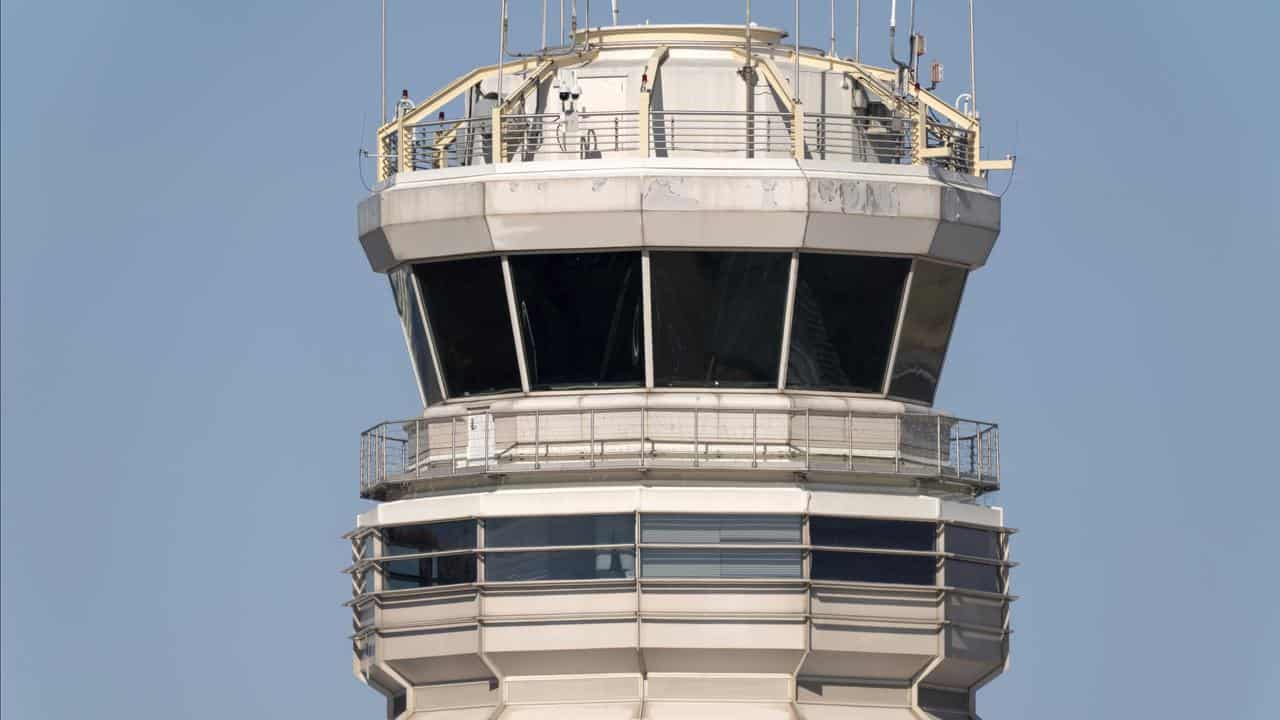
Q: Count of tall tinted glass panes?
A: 6